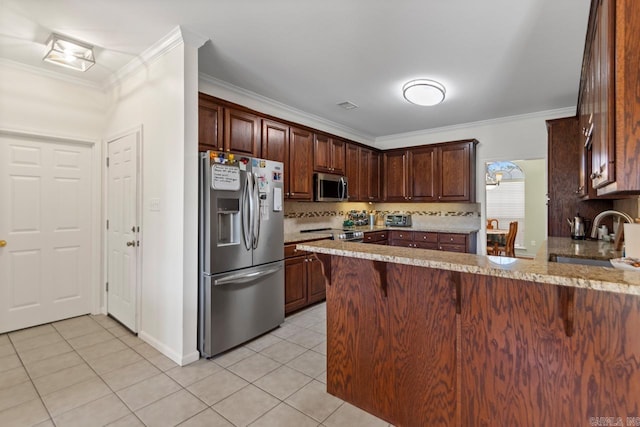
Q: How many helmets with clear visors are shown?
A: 0